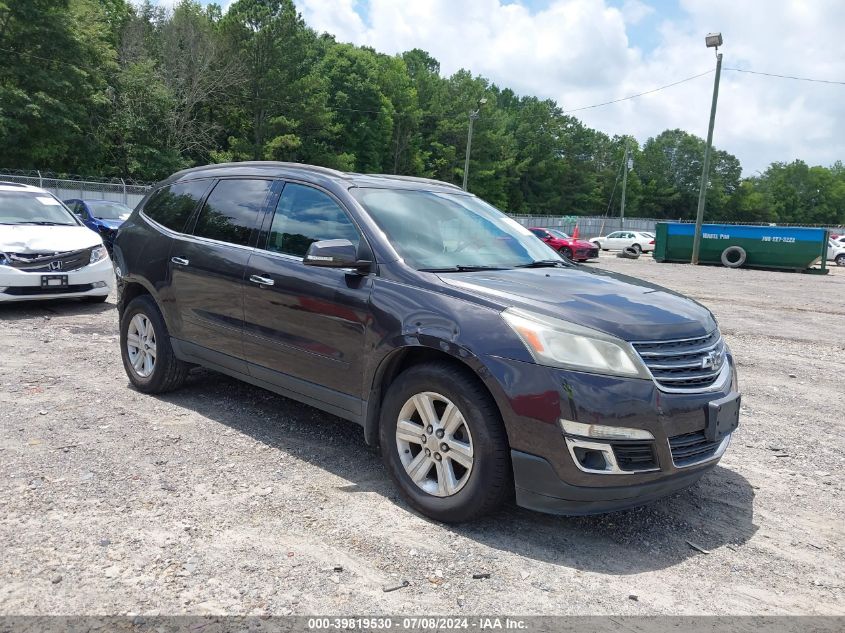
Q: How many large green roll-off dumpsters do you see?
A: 1